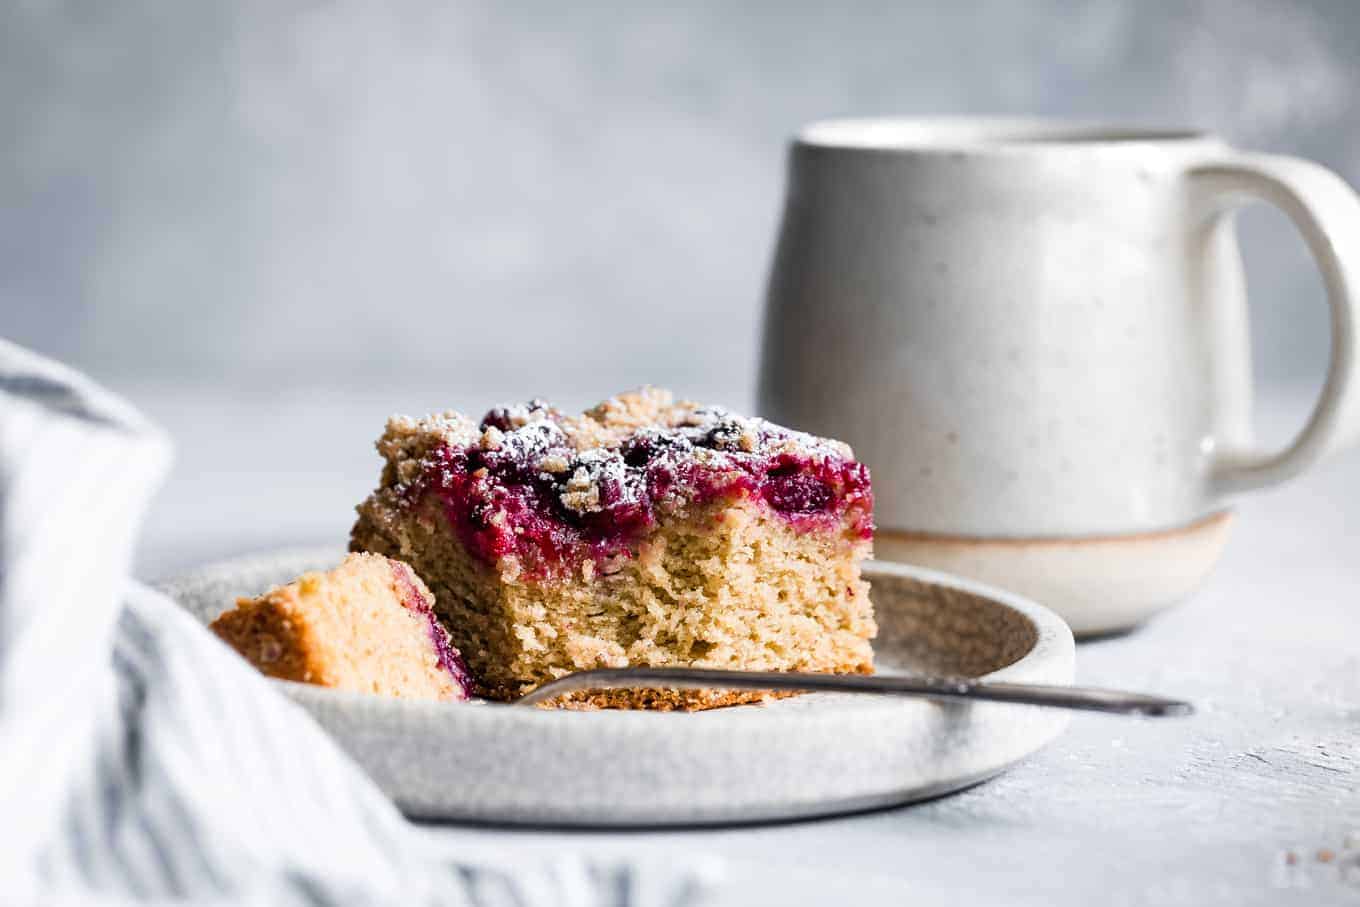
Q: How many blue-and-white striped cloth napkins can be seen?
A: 1